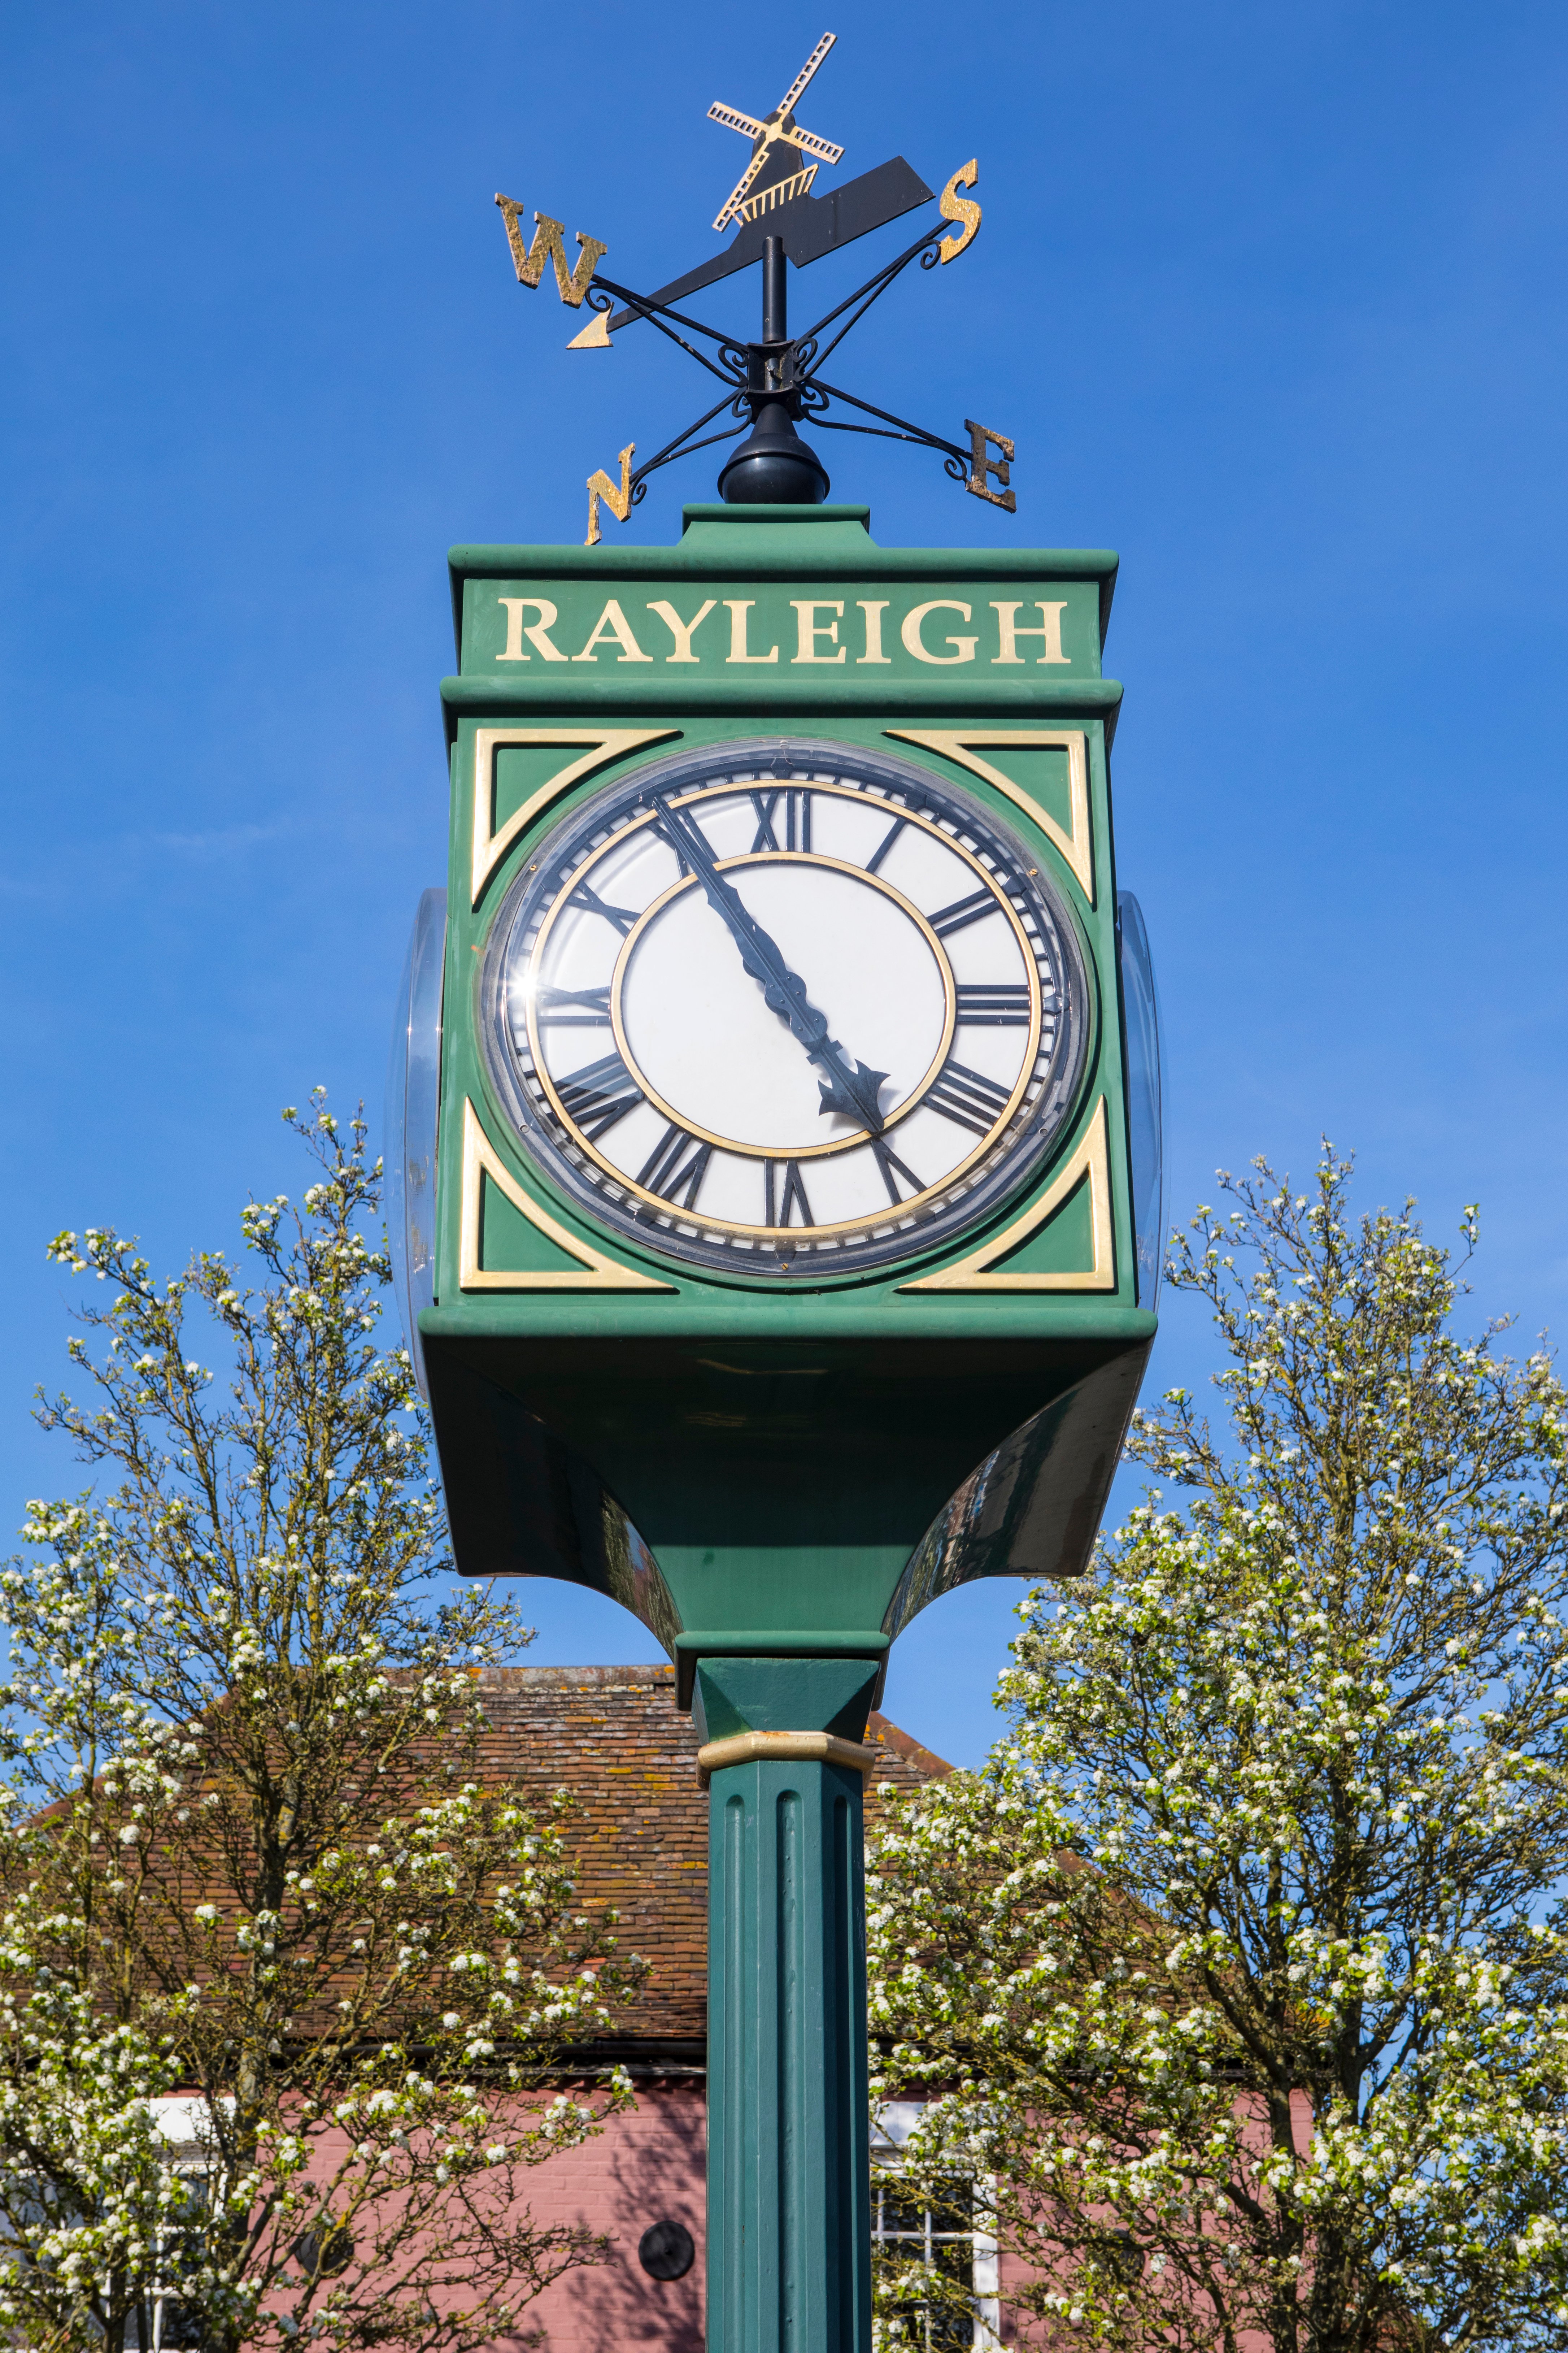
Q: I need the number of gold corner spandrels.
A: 4